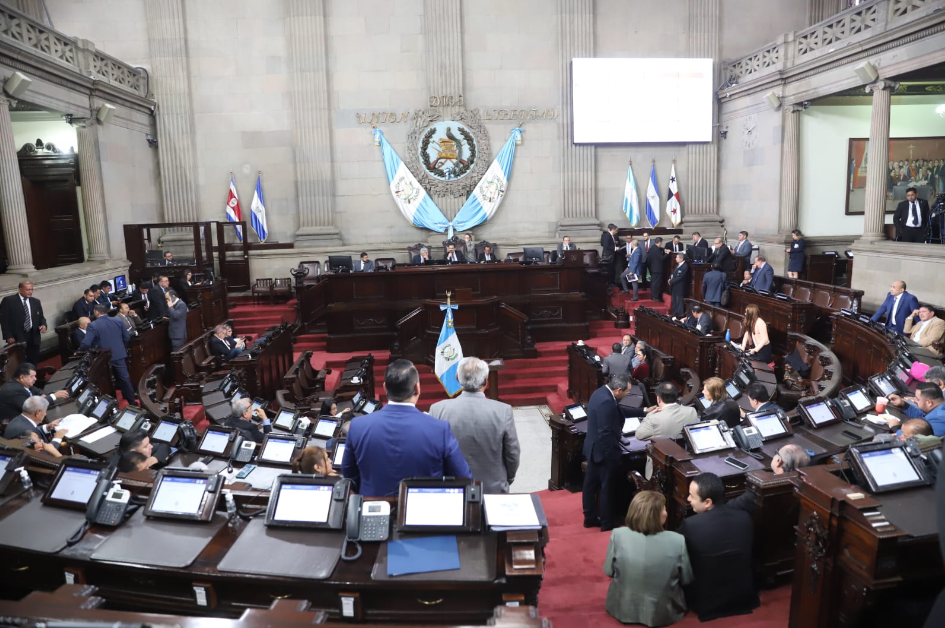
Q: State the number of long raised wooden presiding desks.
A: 1